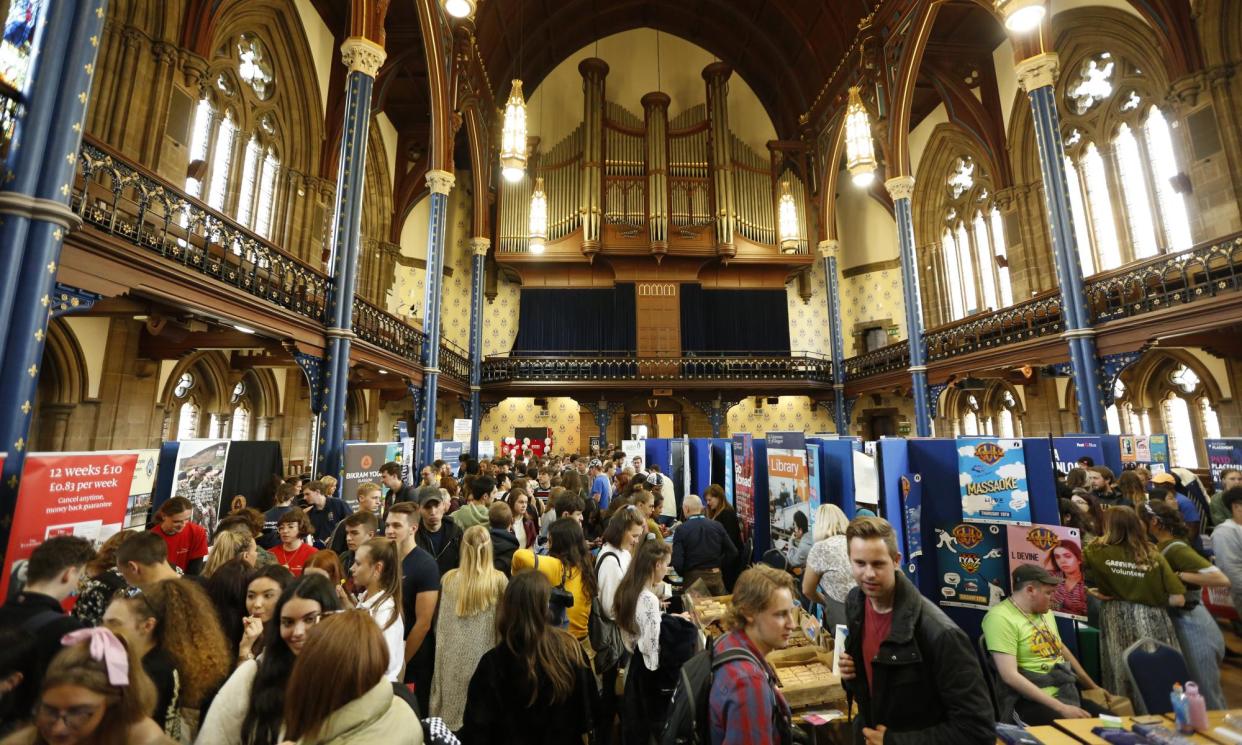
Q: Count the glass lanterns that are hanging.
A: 6